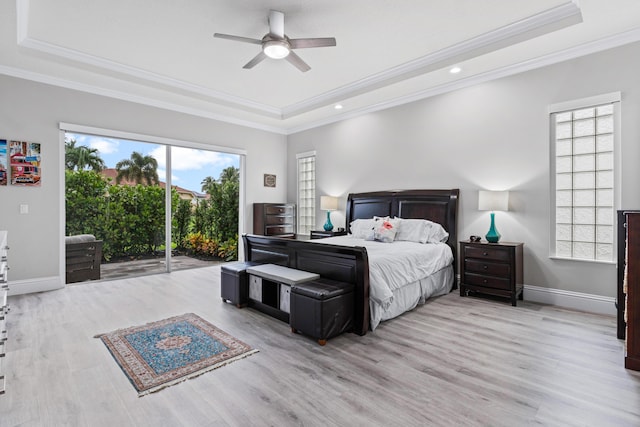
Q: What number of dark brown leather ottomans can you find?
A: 2